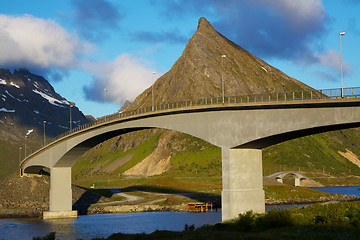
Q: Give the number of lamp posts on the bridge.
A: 8